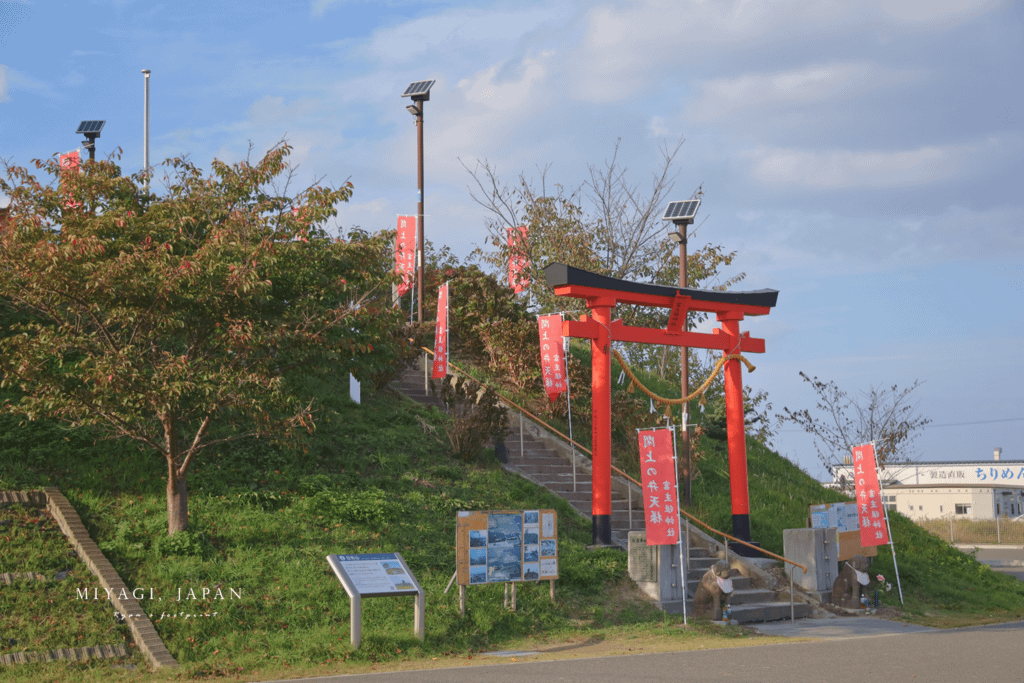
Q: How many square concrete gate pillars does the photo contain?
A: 2